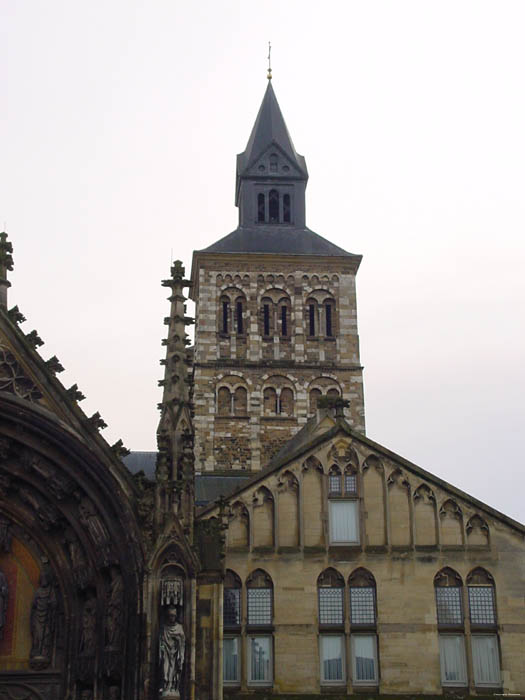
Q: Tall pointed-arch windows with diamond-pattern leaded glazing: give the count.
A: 6